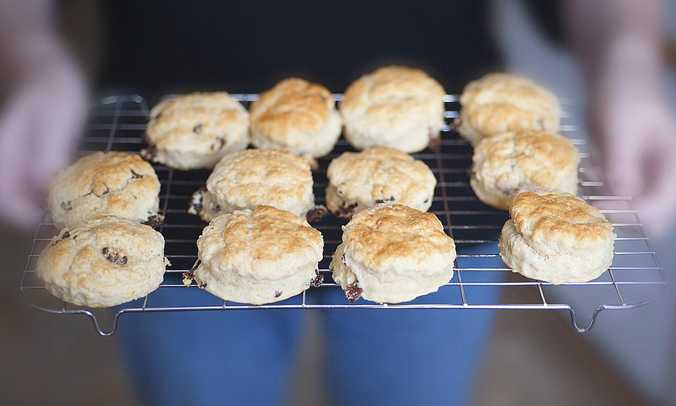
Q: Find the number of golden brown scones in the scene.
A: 12